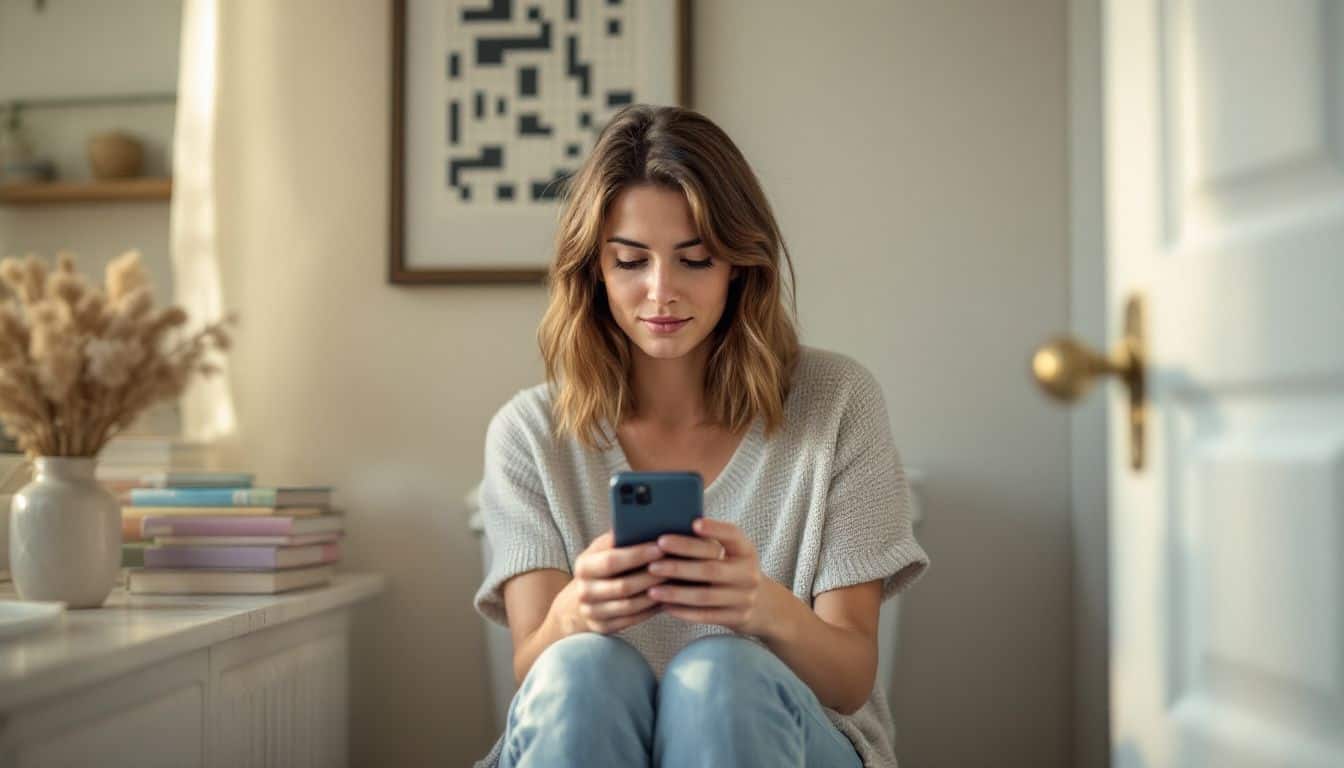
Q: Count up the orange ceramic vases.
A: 0